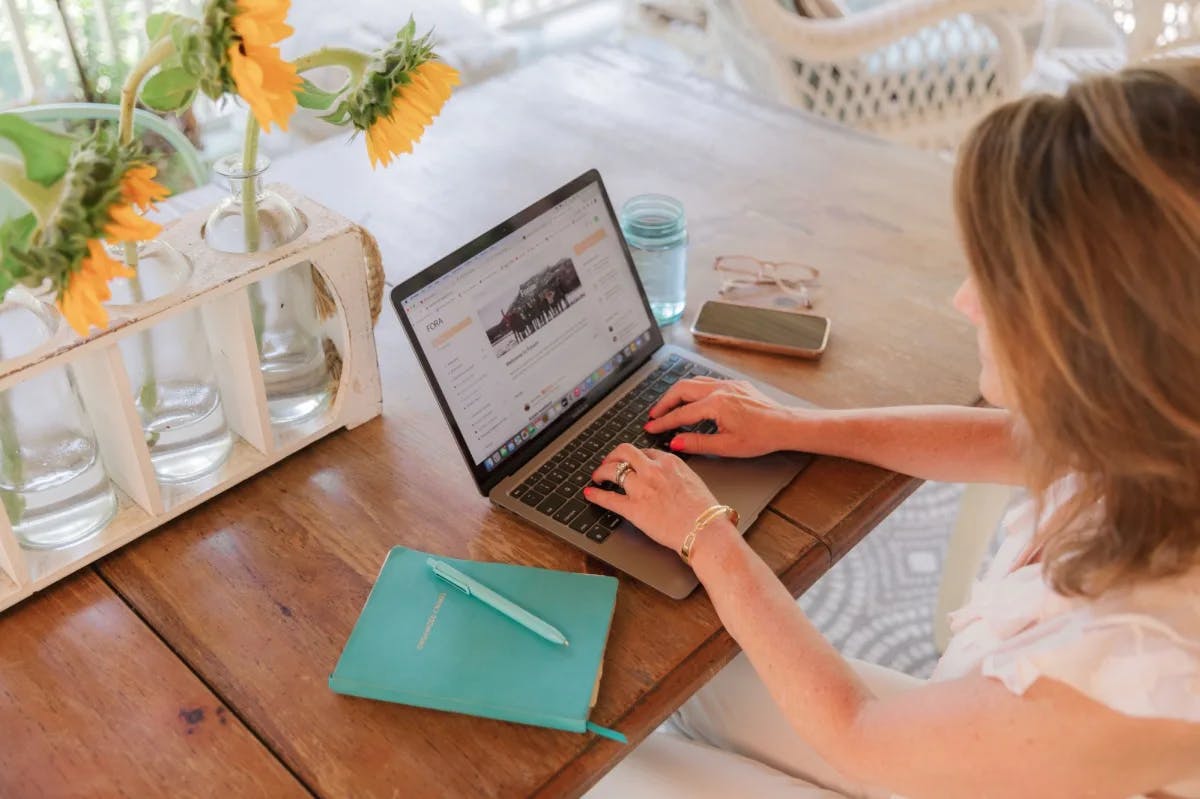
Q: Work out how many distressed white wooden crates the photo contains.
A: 1